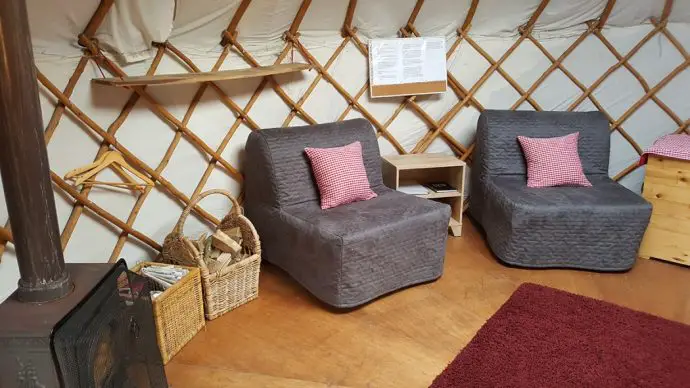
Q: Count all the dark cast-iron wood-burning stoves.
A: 1